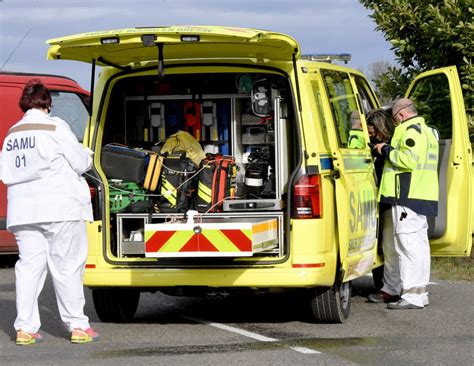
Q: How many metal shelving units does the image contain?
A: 1